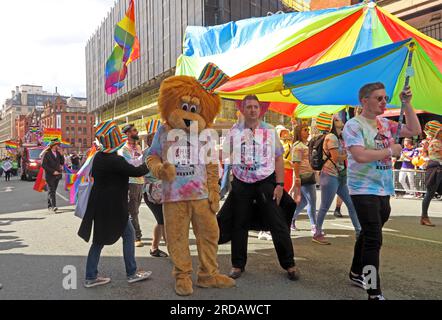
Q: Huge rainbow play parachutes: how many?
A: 1